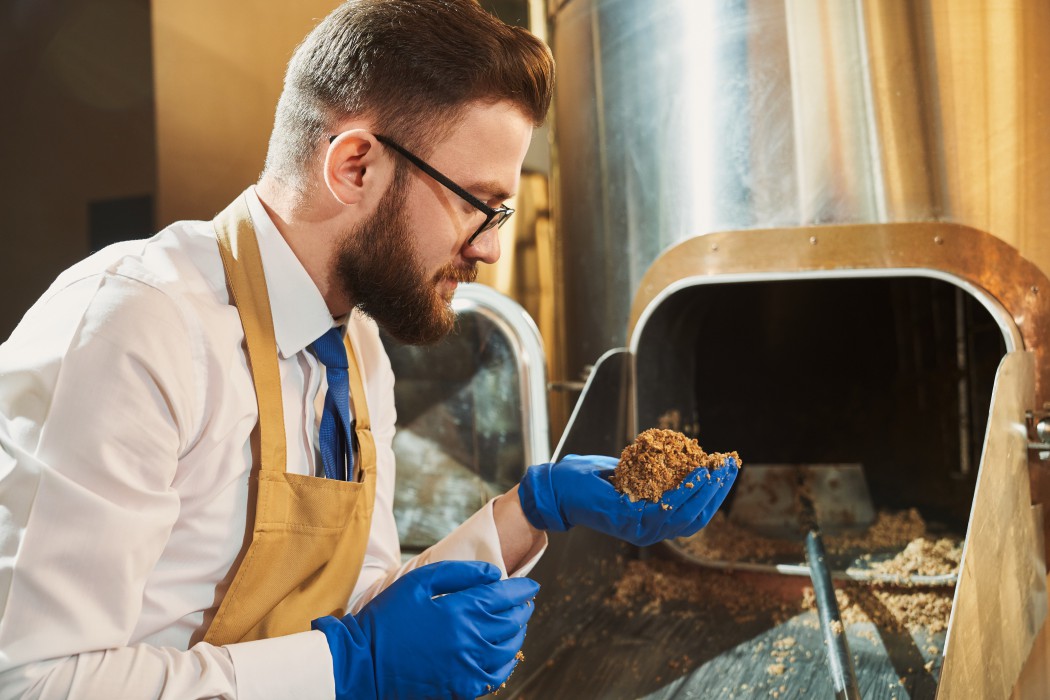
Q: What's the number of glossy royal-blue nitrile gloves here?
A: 2